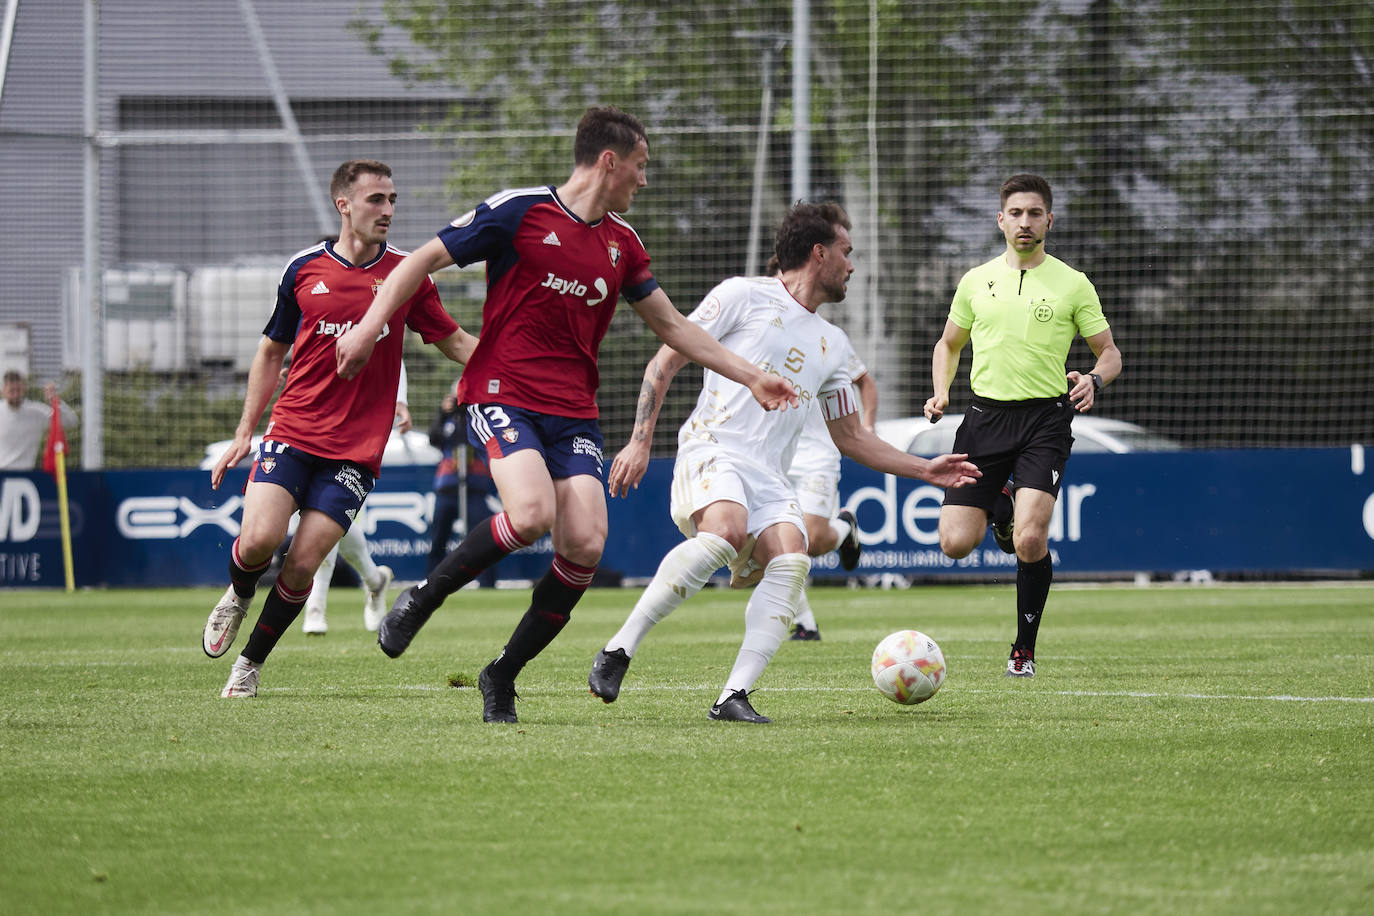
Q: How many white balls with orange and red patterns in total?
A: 1